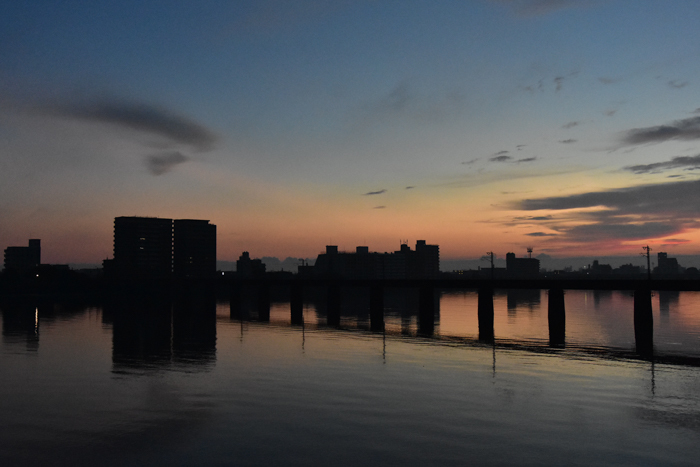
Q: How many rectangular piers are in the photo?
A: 9